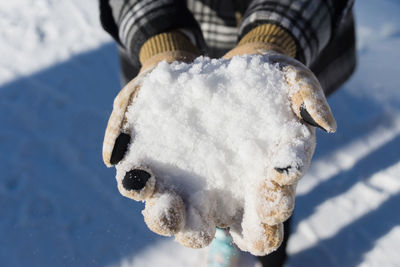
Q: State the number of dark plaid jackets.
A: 1